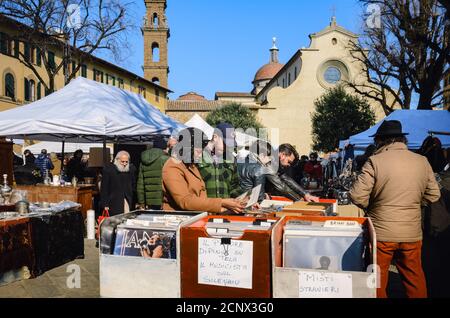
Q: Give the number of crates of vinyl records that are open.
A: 3